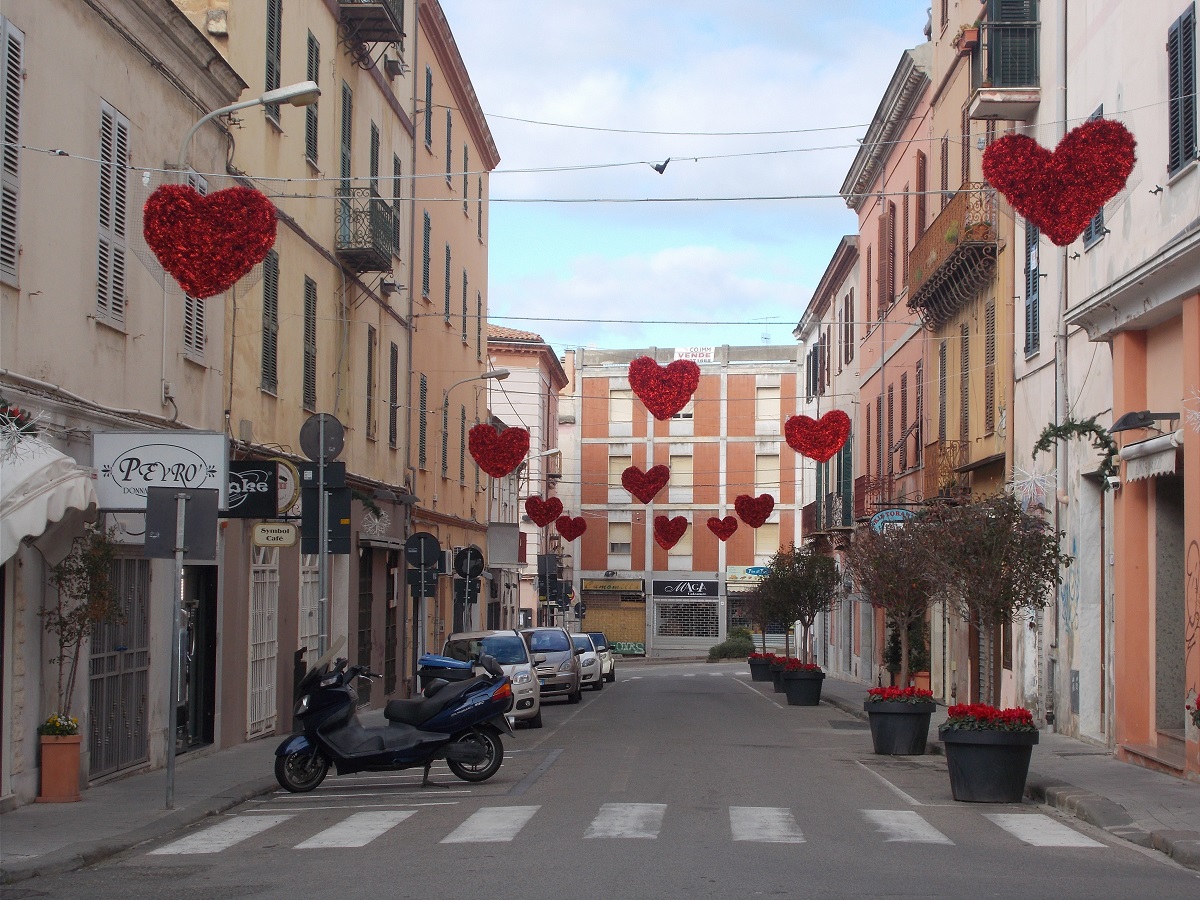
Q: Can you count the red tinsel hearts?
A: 11